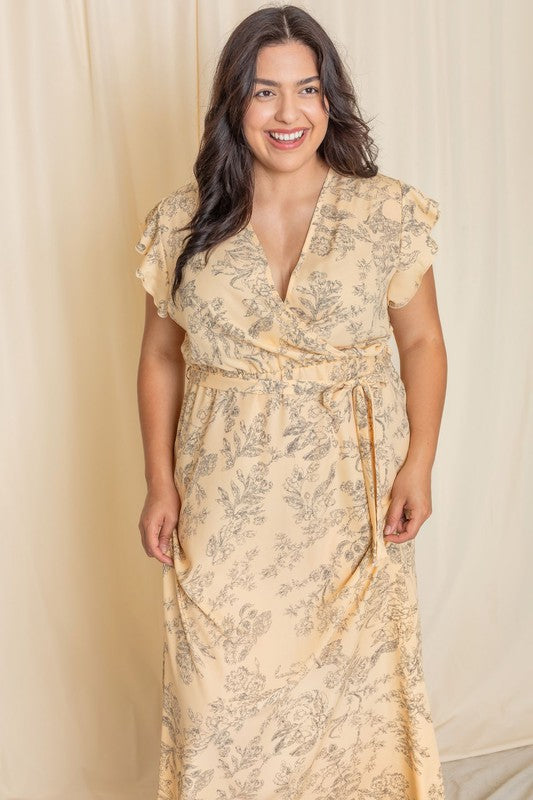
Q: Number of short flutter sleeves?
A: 2